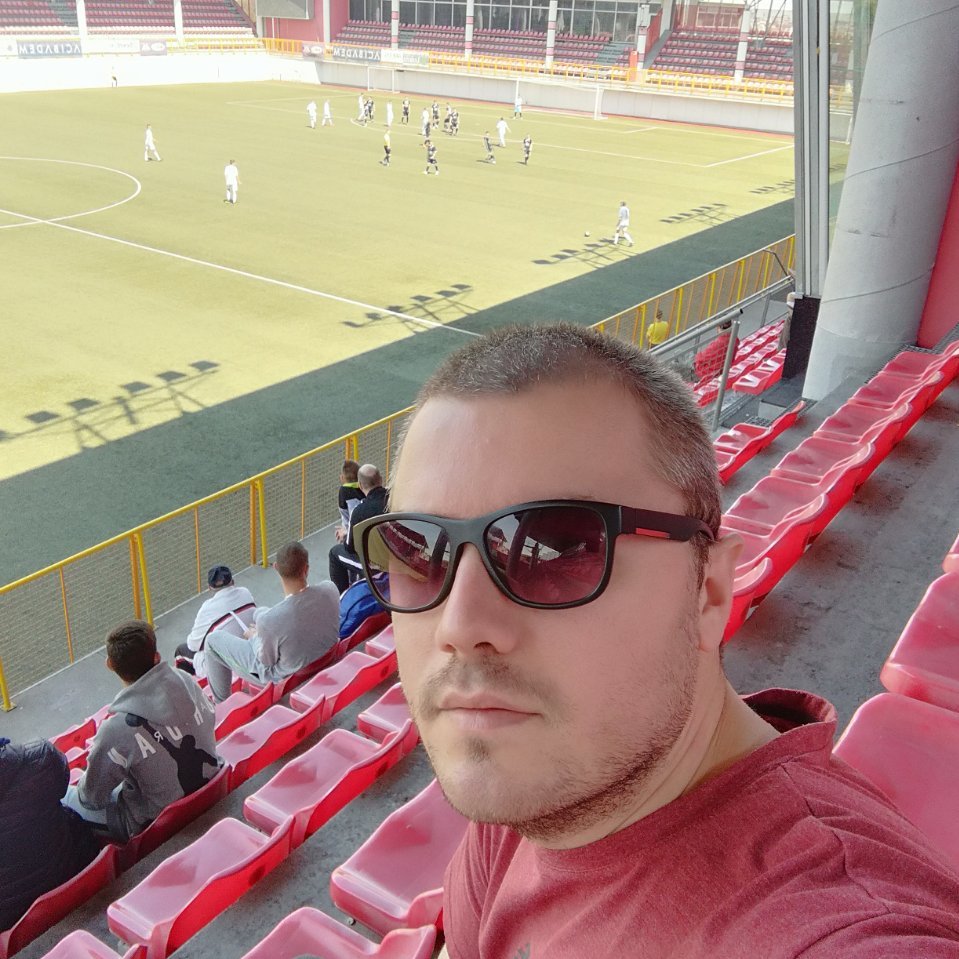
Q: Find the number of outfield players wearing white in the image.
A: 9